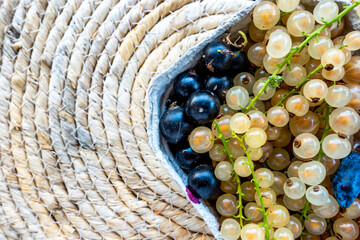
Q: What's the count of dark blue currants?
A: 8